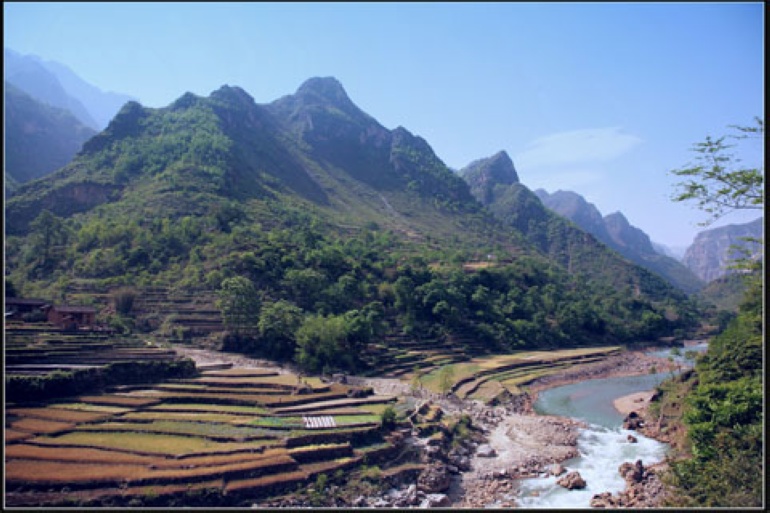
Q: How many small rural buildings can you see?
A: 2